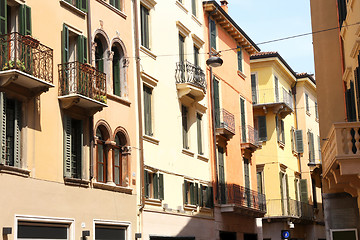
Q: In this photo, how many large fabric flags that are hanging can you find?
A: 0